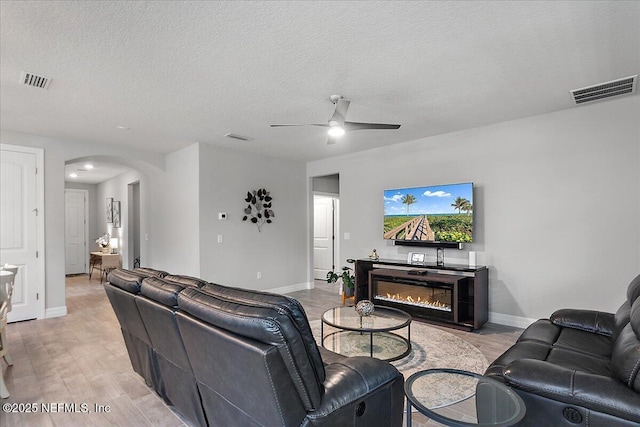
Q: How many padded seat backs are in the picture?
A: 5